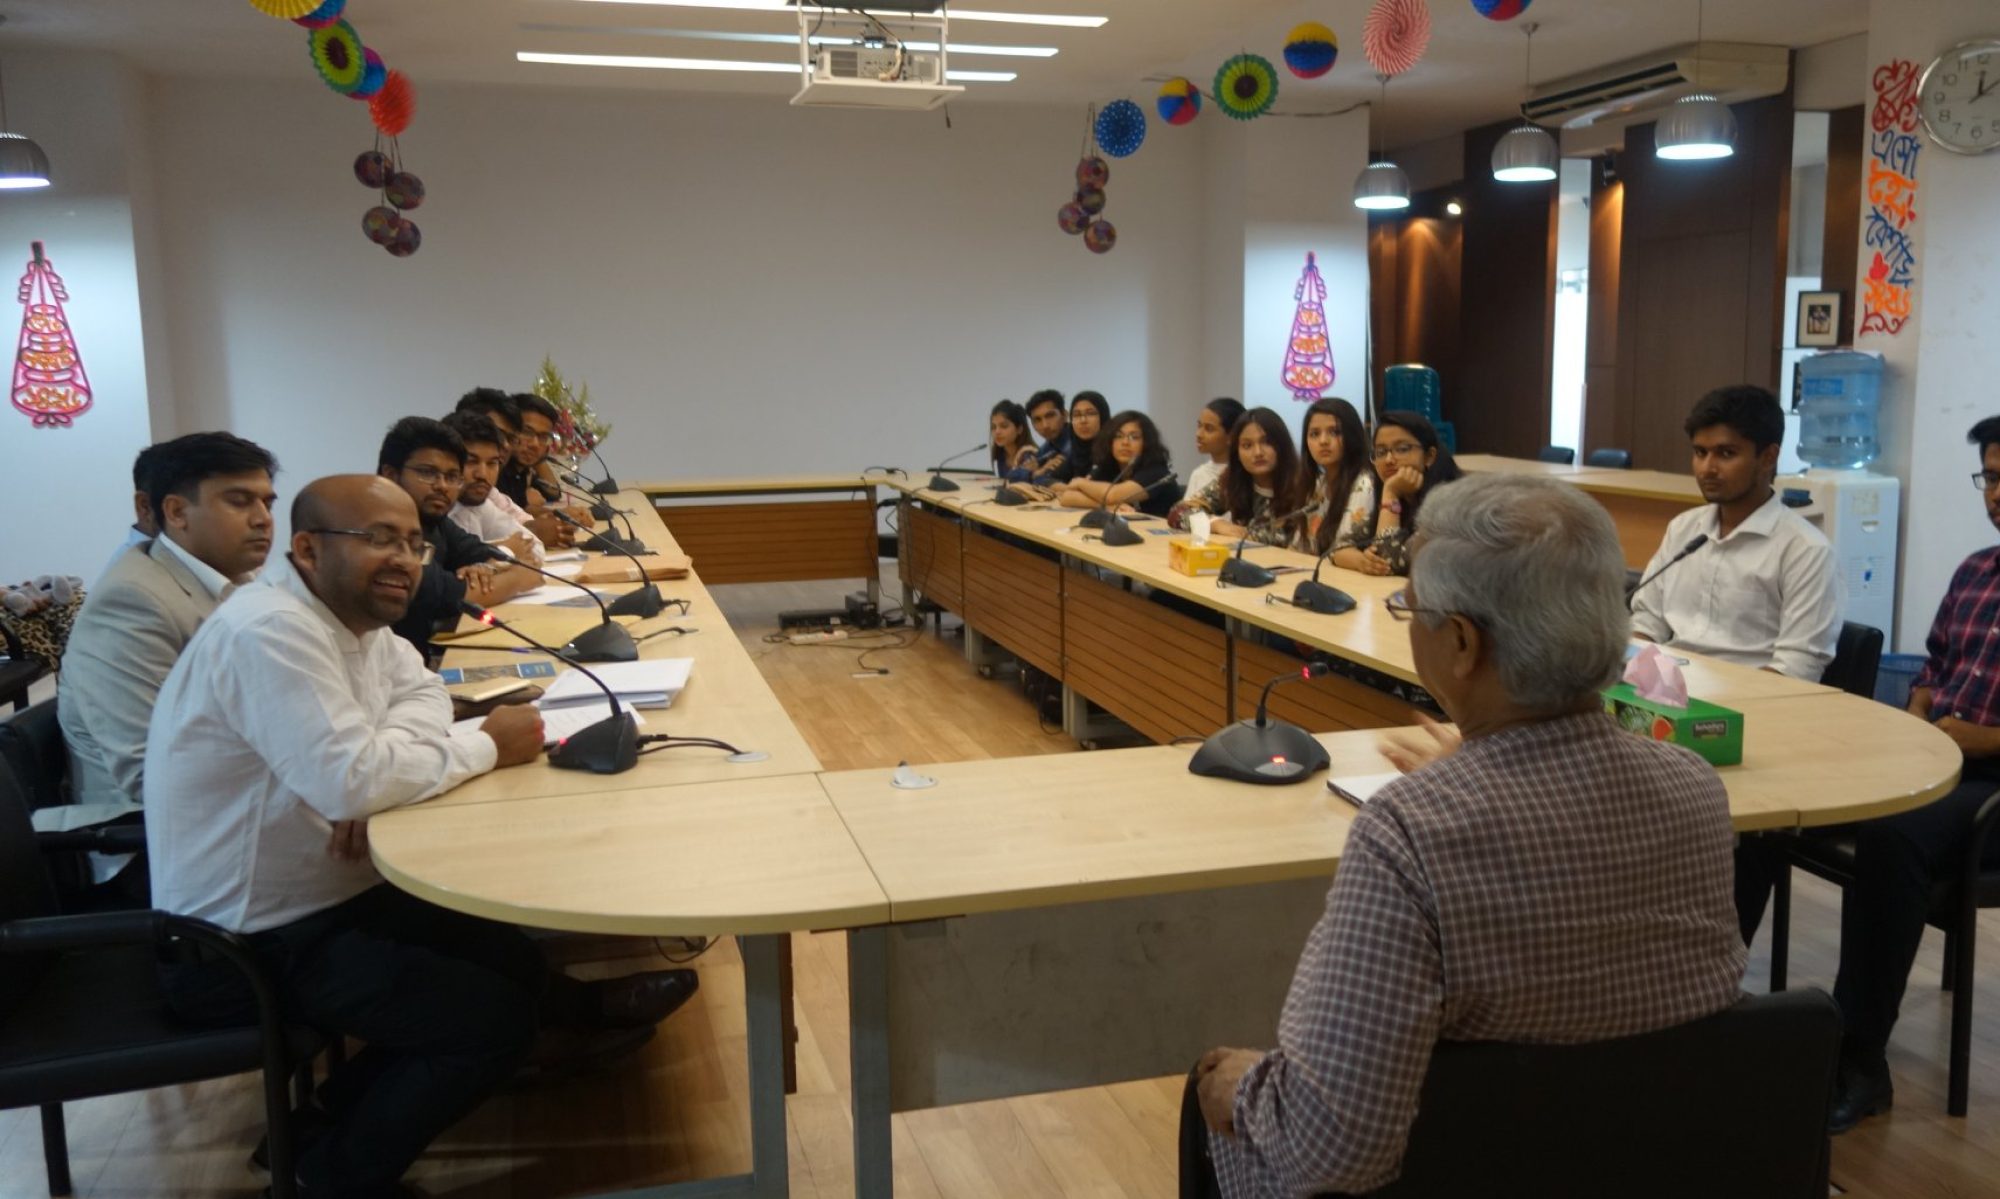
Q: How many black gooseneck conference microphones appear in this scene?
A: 15